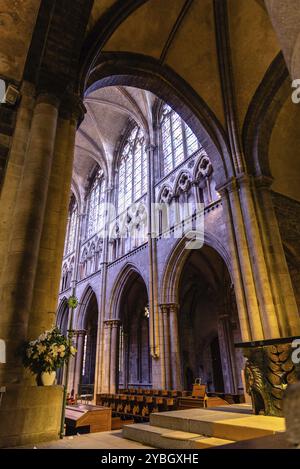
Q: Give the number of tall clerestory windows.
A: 4